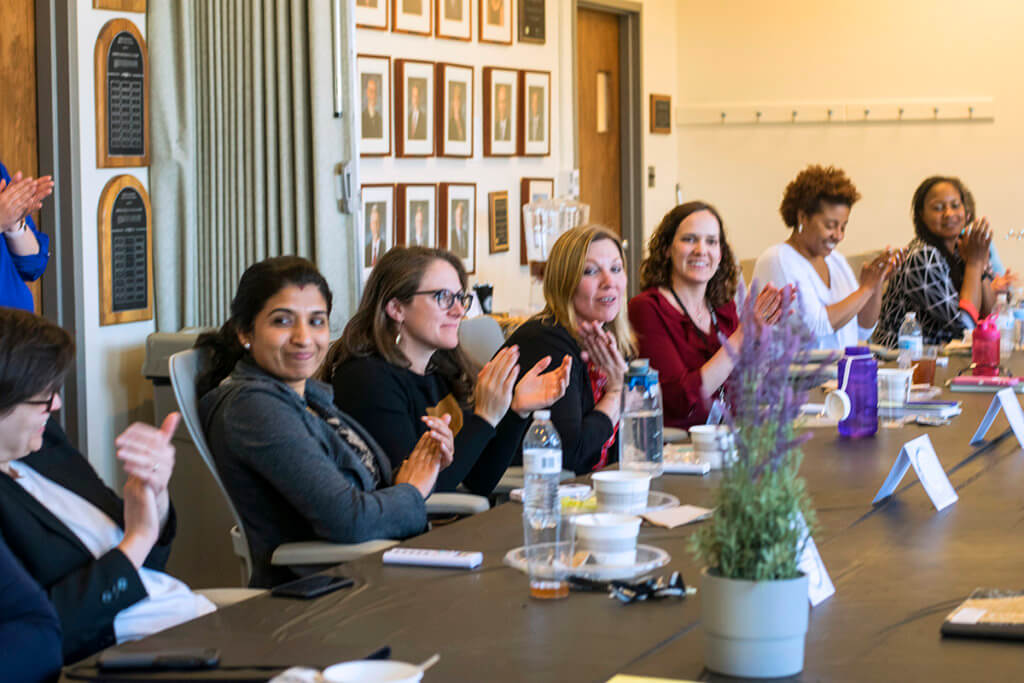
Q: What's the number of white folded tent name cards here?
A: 3